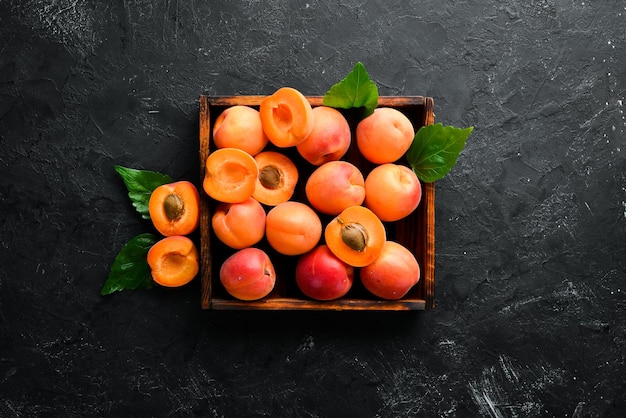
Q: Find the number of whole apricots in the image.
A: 10